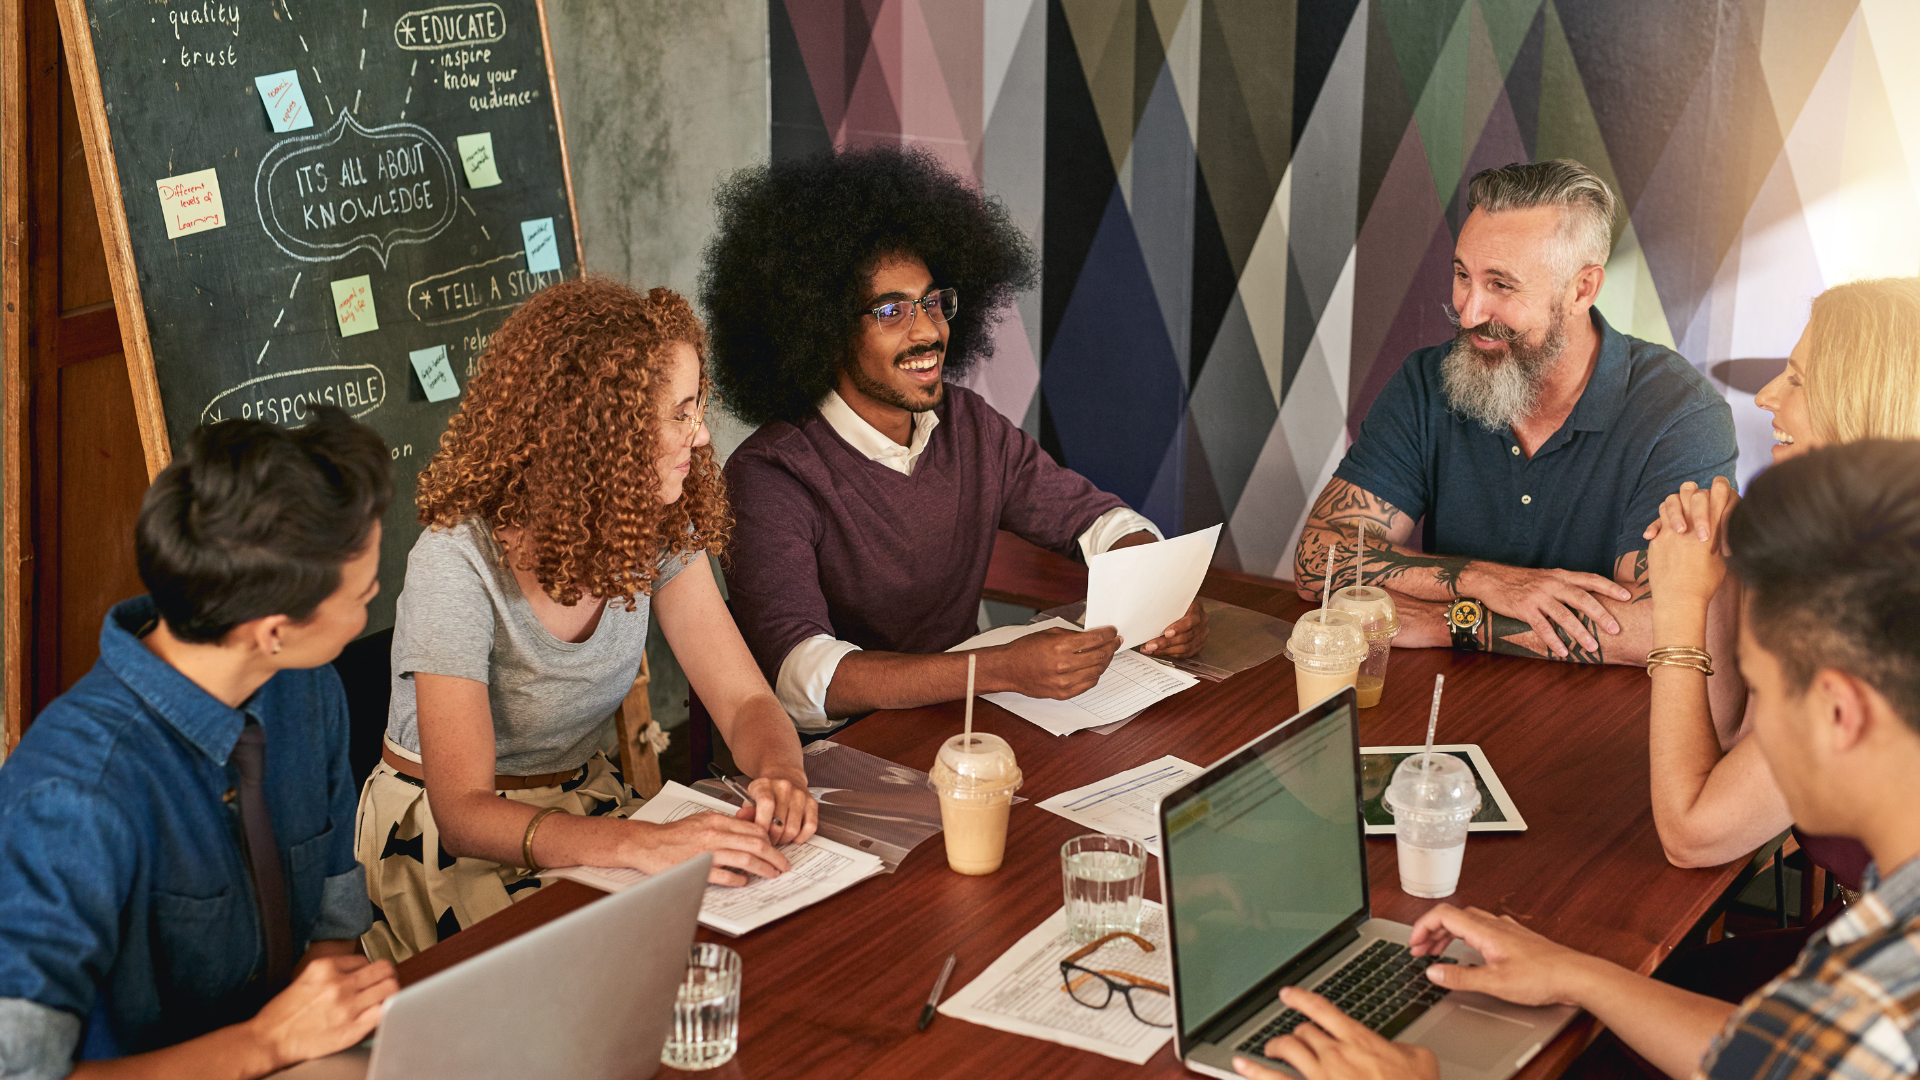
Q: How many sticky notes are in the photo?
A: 6